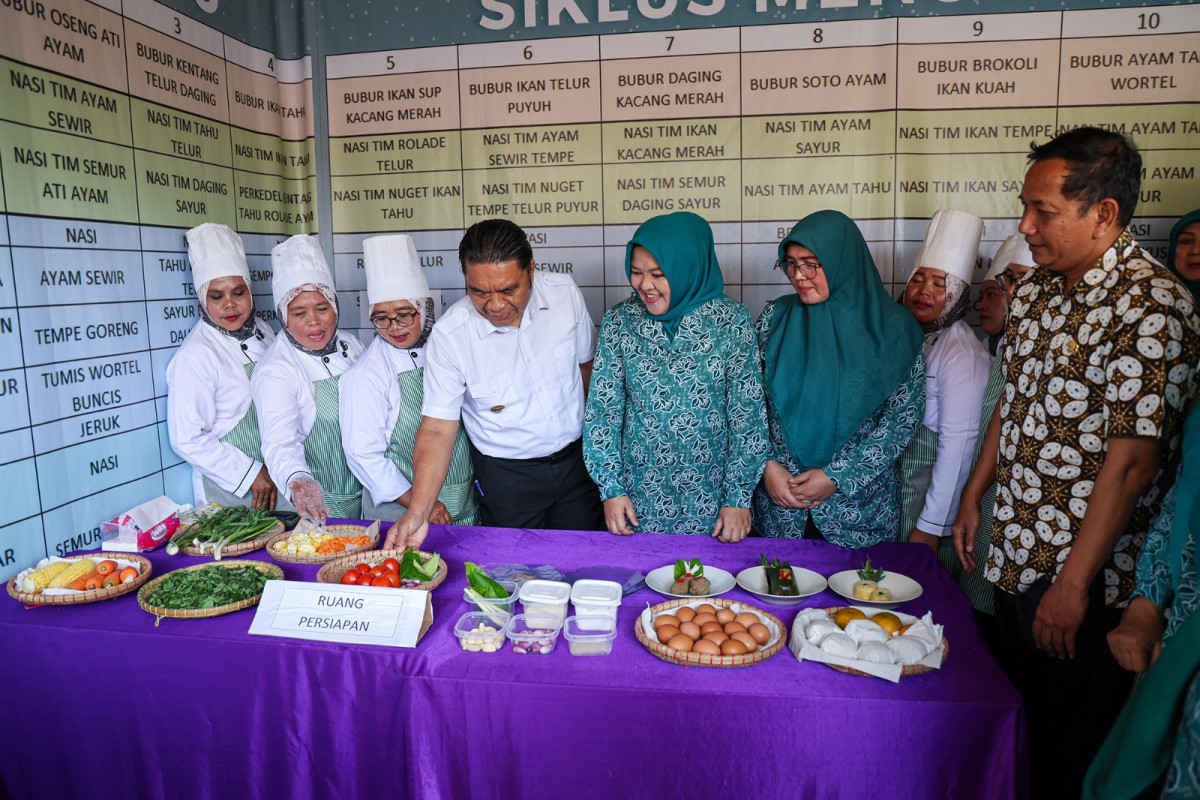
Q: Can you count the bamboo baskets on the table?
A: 7